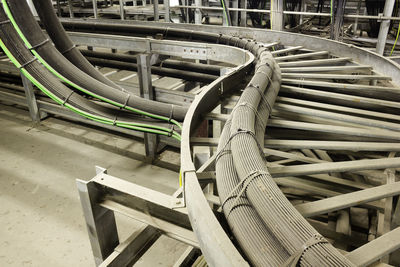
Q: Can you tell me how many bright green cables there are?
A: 3